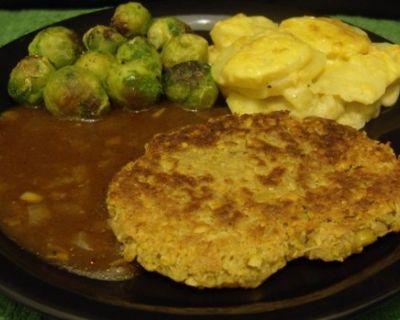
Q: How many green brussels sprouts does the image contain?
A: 11